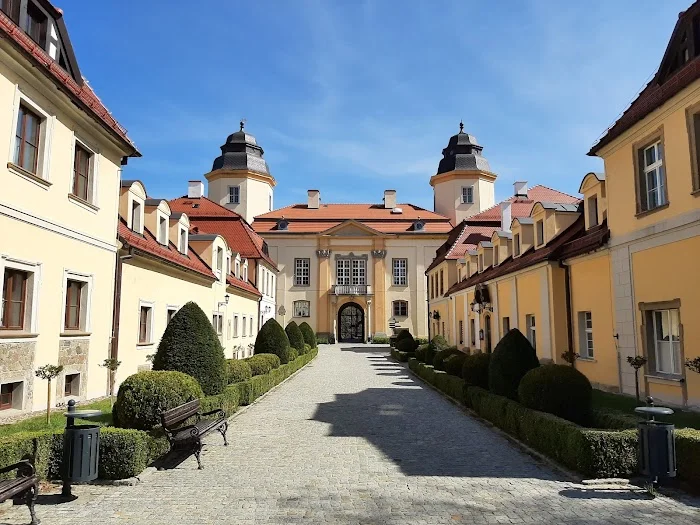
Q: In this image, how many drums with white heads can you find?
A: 0